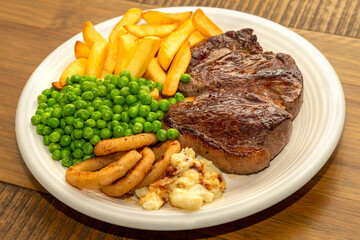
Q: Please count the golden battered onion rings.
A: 4